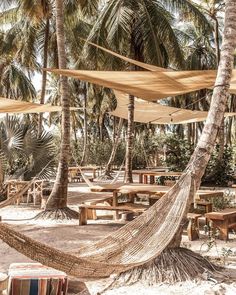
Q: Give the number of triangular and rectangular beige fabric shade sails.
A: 4